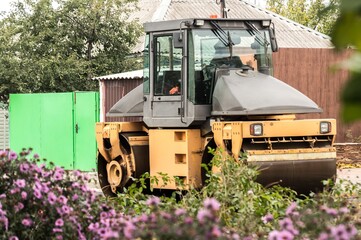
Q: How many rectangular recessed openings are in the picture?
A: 3